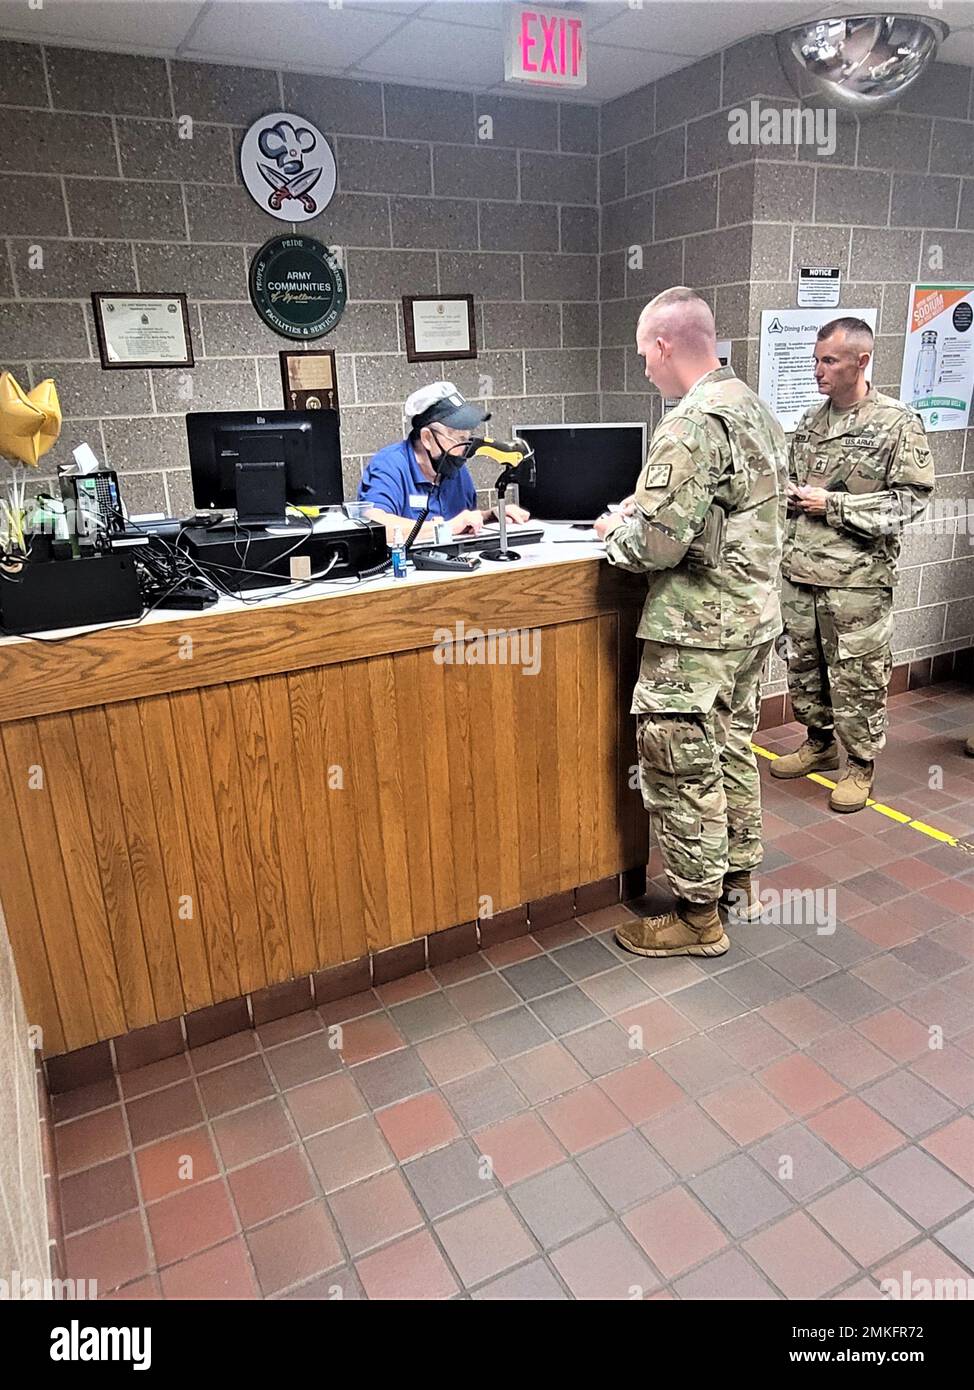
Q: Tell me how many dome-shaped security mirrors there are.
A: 1